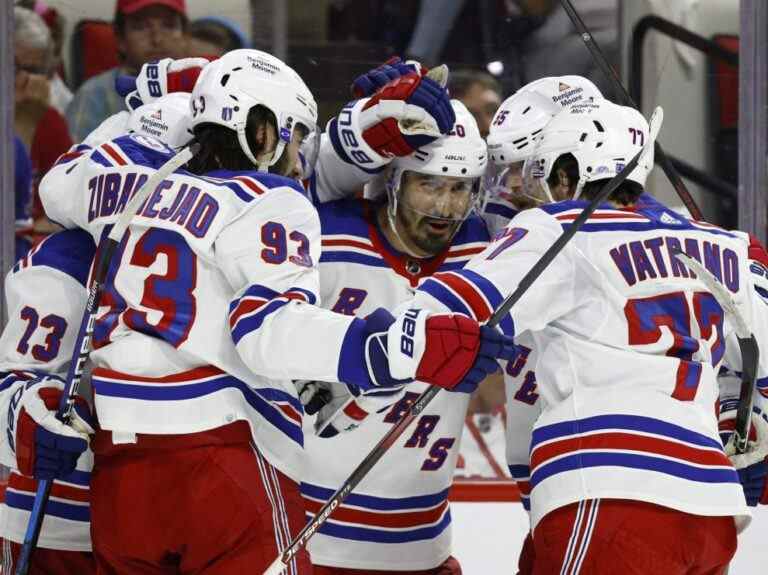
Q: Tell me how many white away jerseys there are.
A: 5